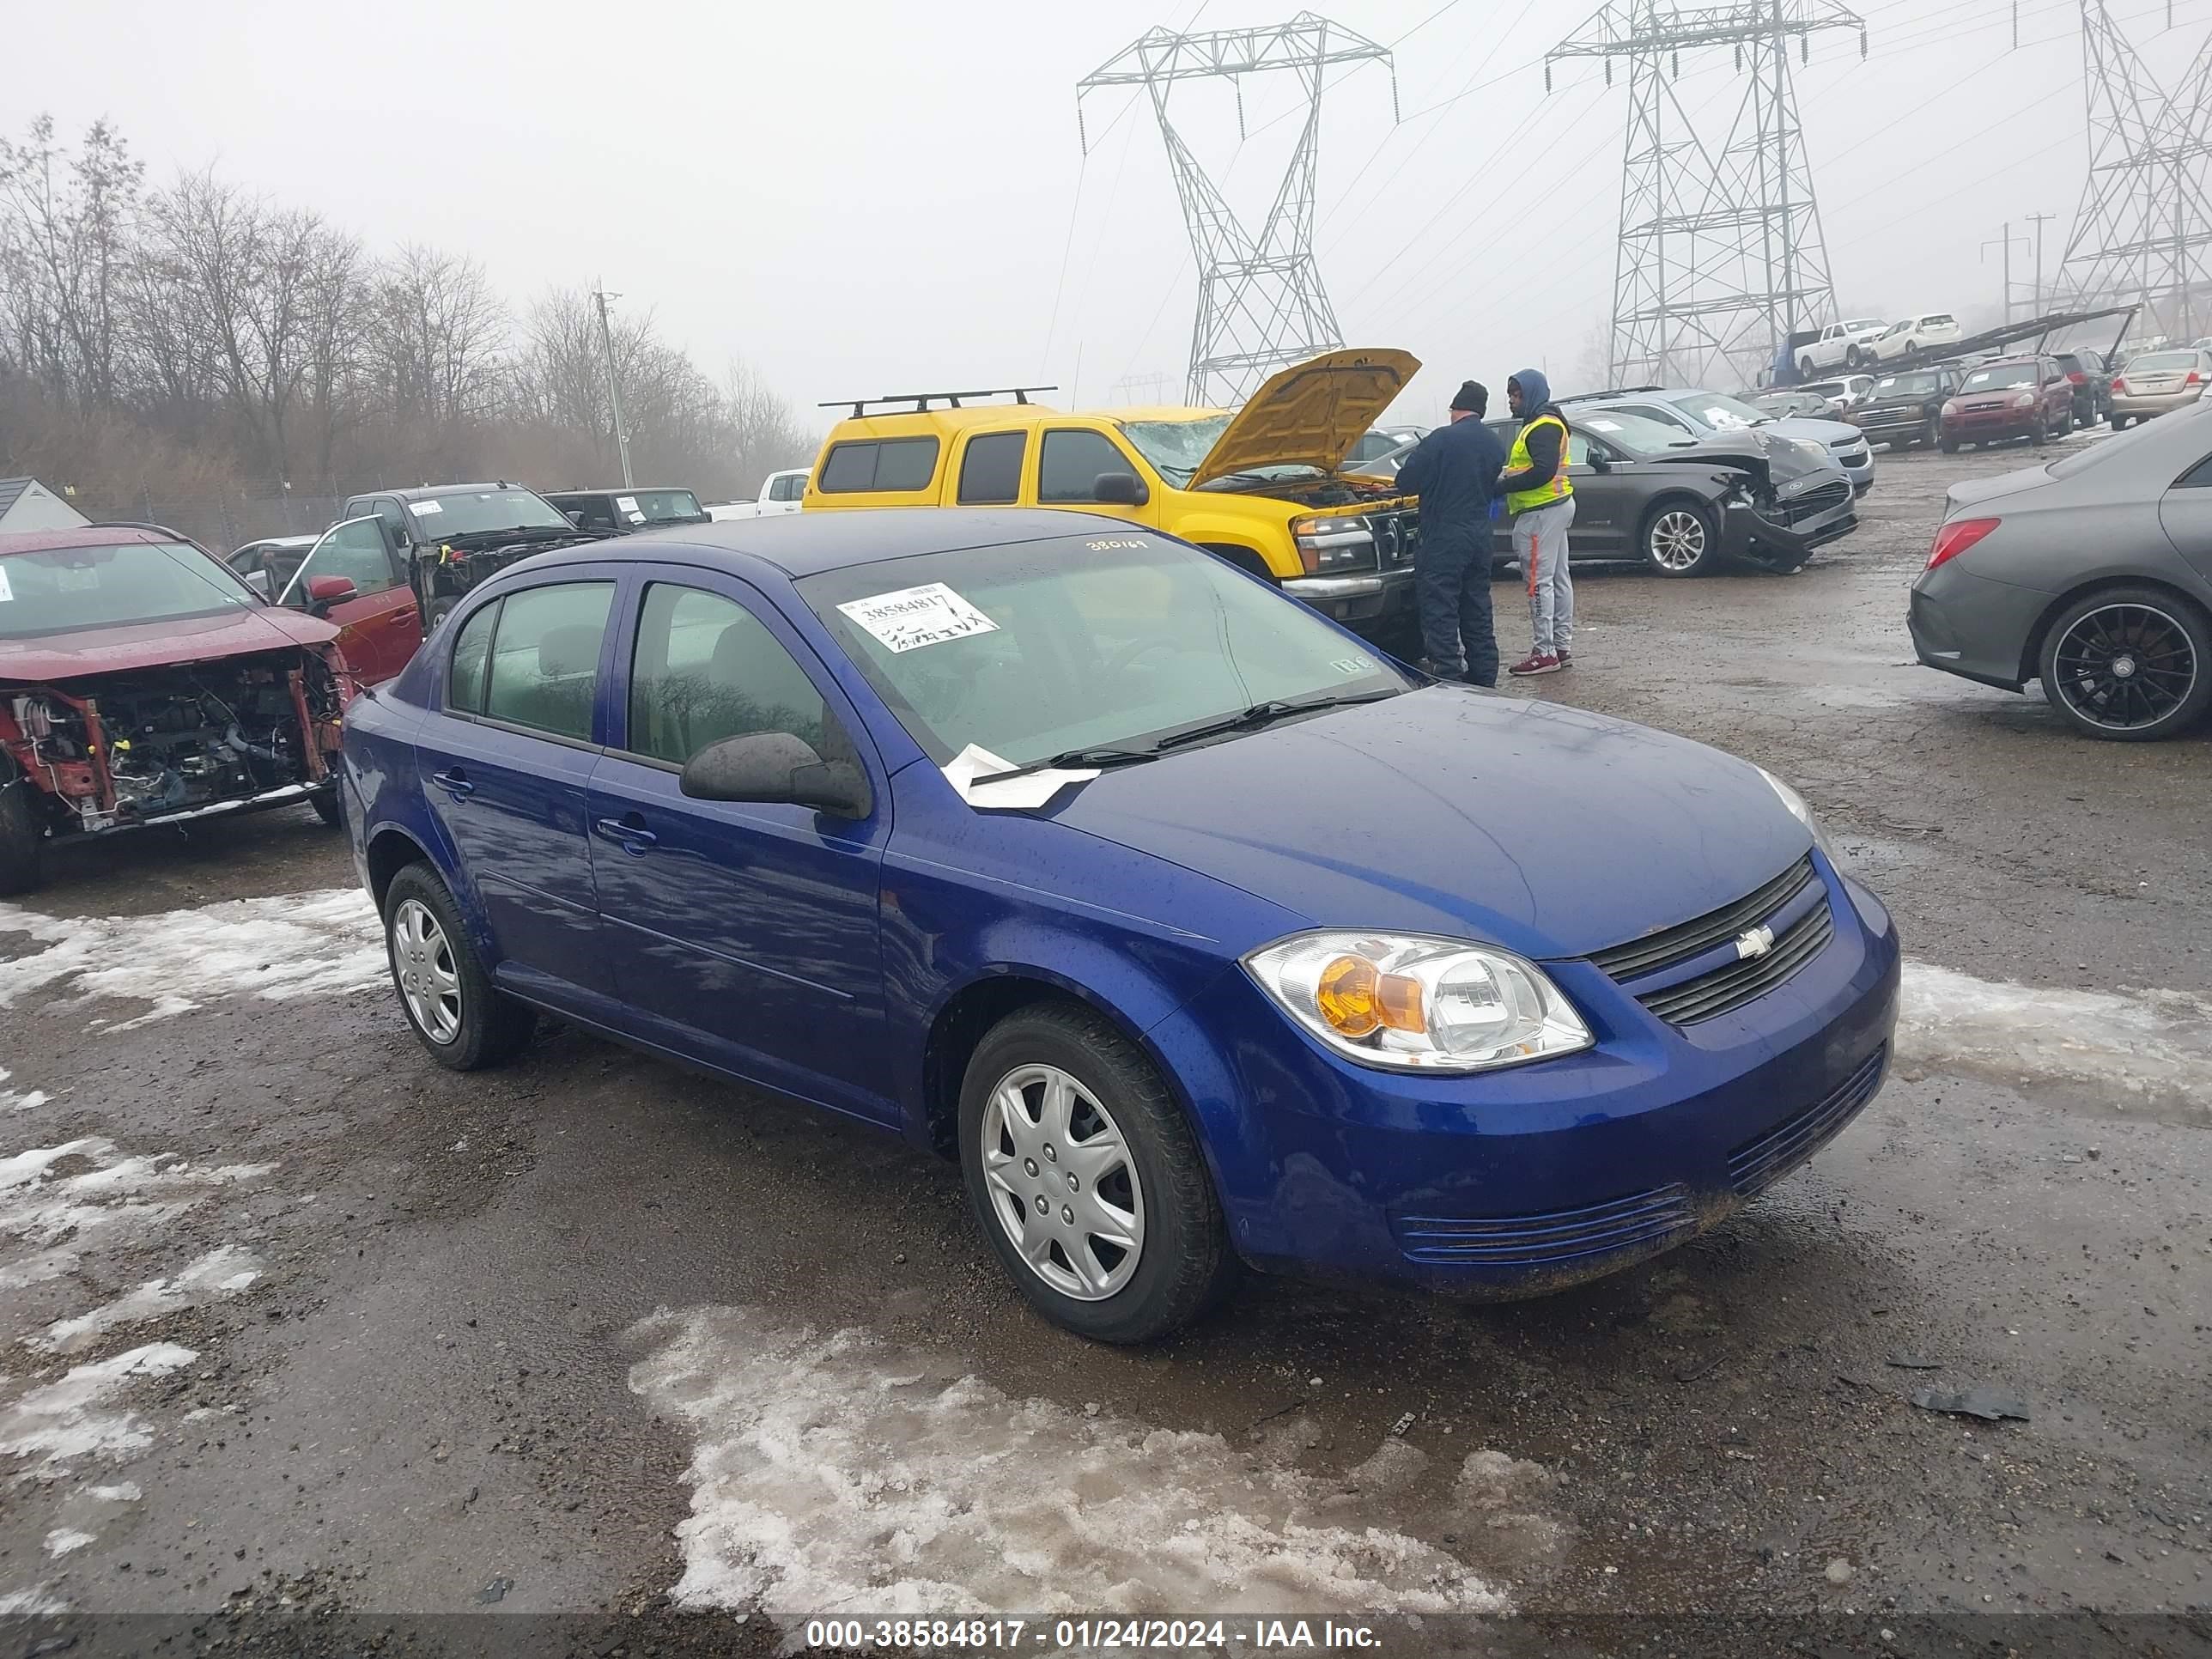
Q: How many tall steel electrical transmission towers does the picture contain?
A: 3